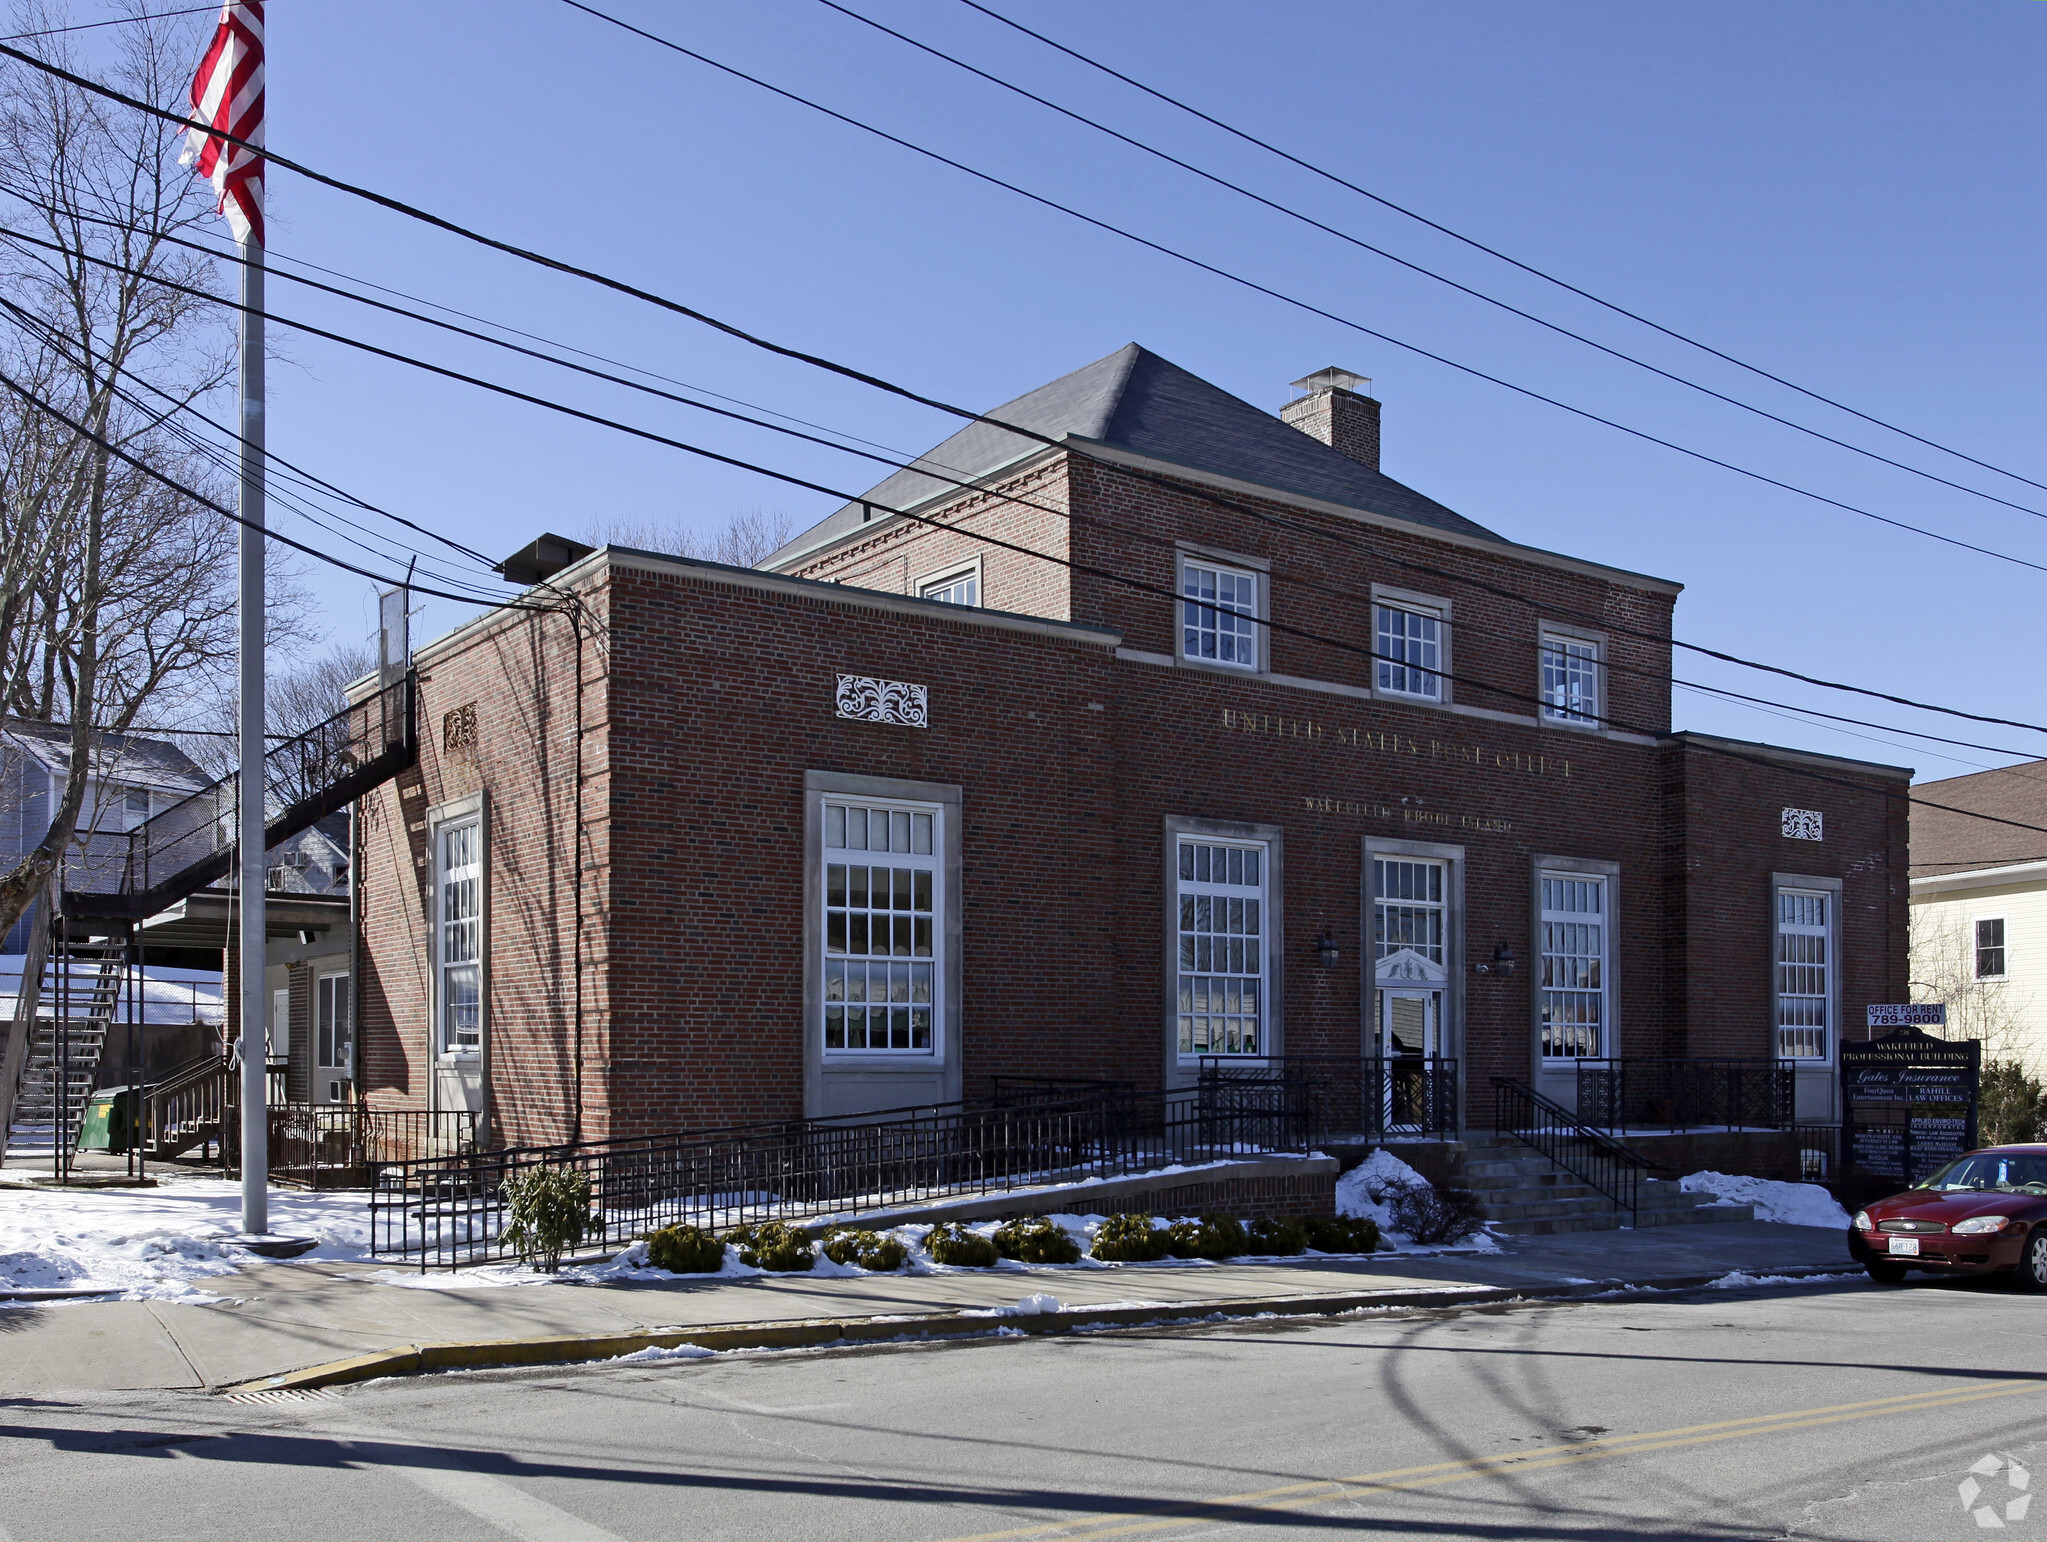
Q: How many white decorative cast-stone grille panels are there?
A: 2